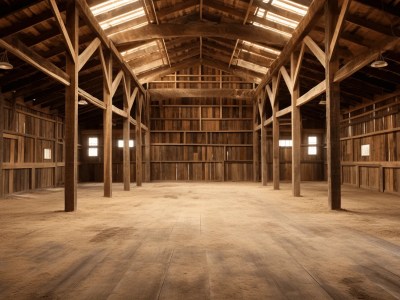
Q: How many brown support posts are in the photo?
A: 8